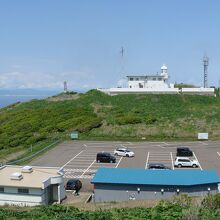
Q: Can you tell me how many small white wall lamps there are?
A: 4